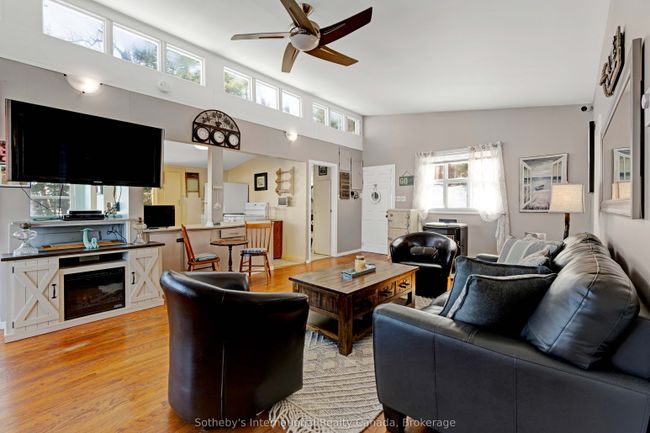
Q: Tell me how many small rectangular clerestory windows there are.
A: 9